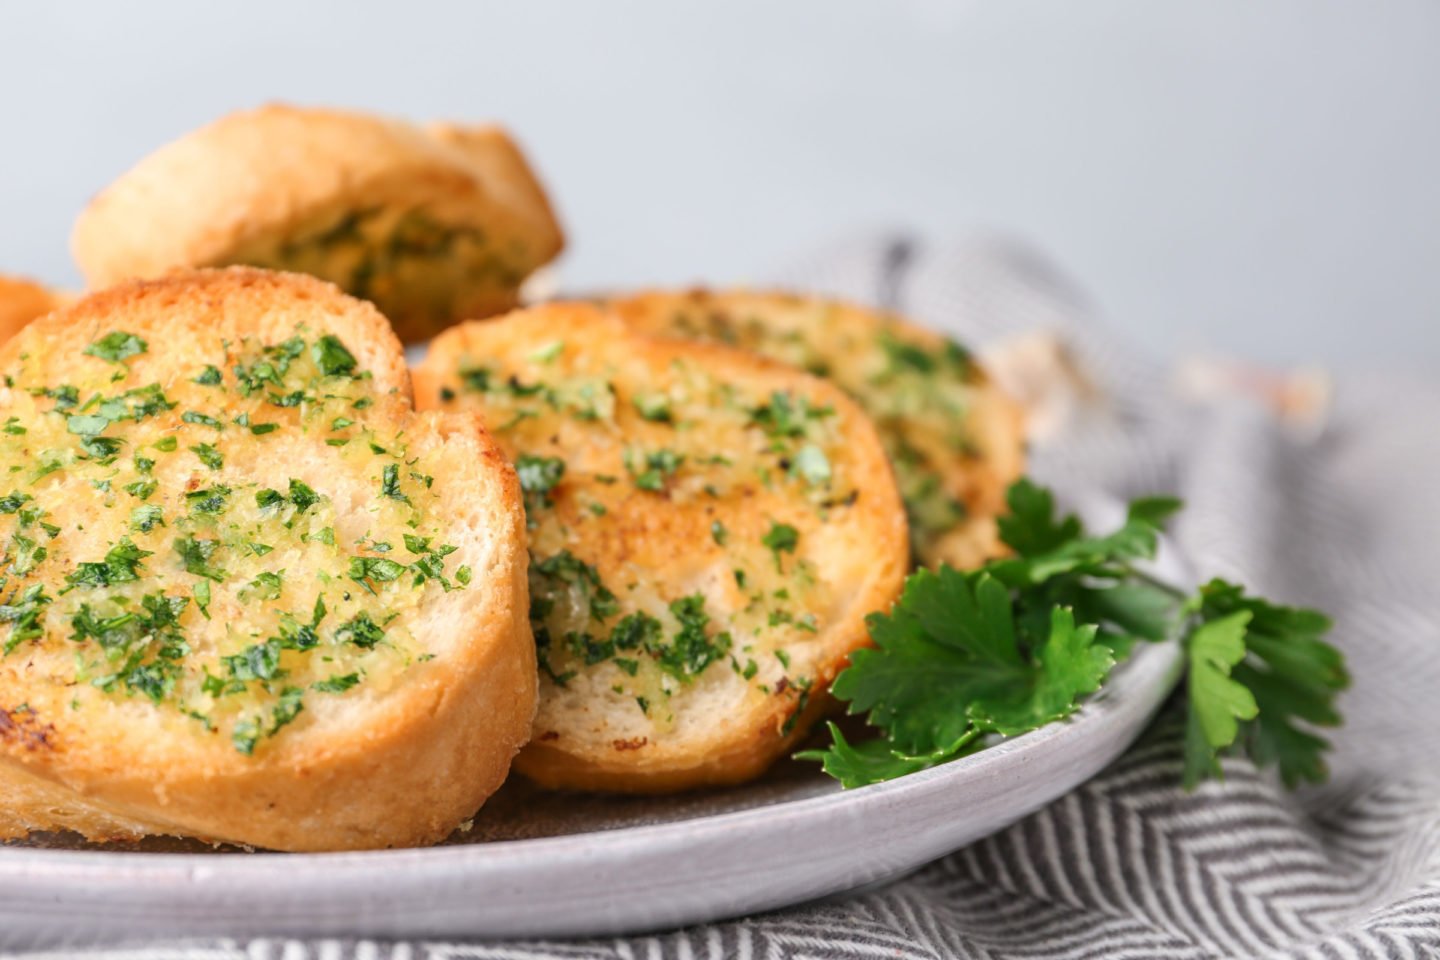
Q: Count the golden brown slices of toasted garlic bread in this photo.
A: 5